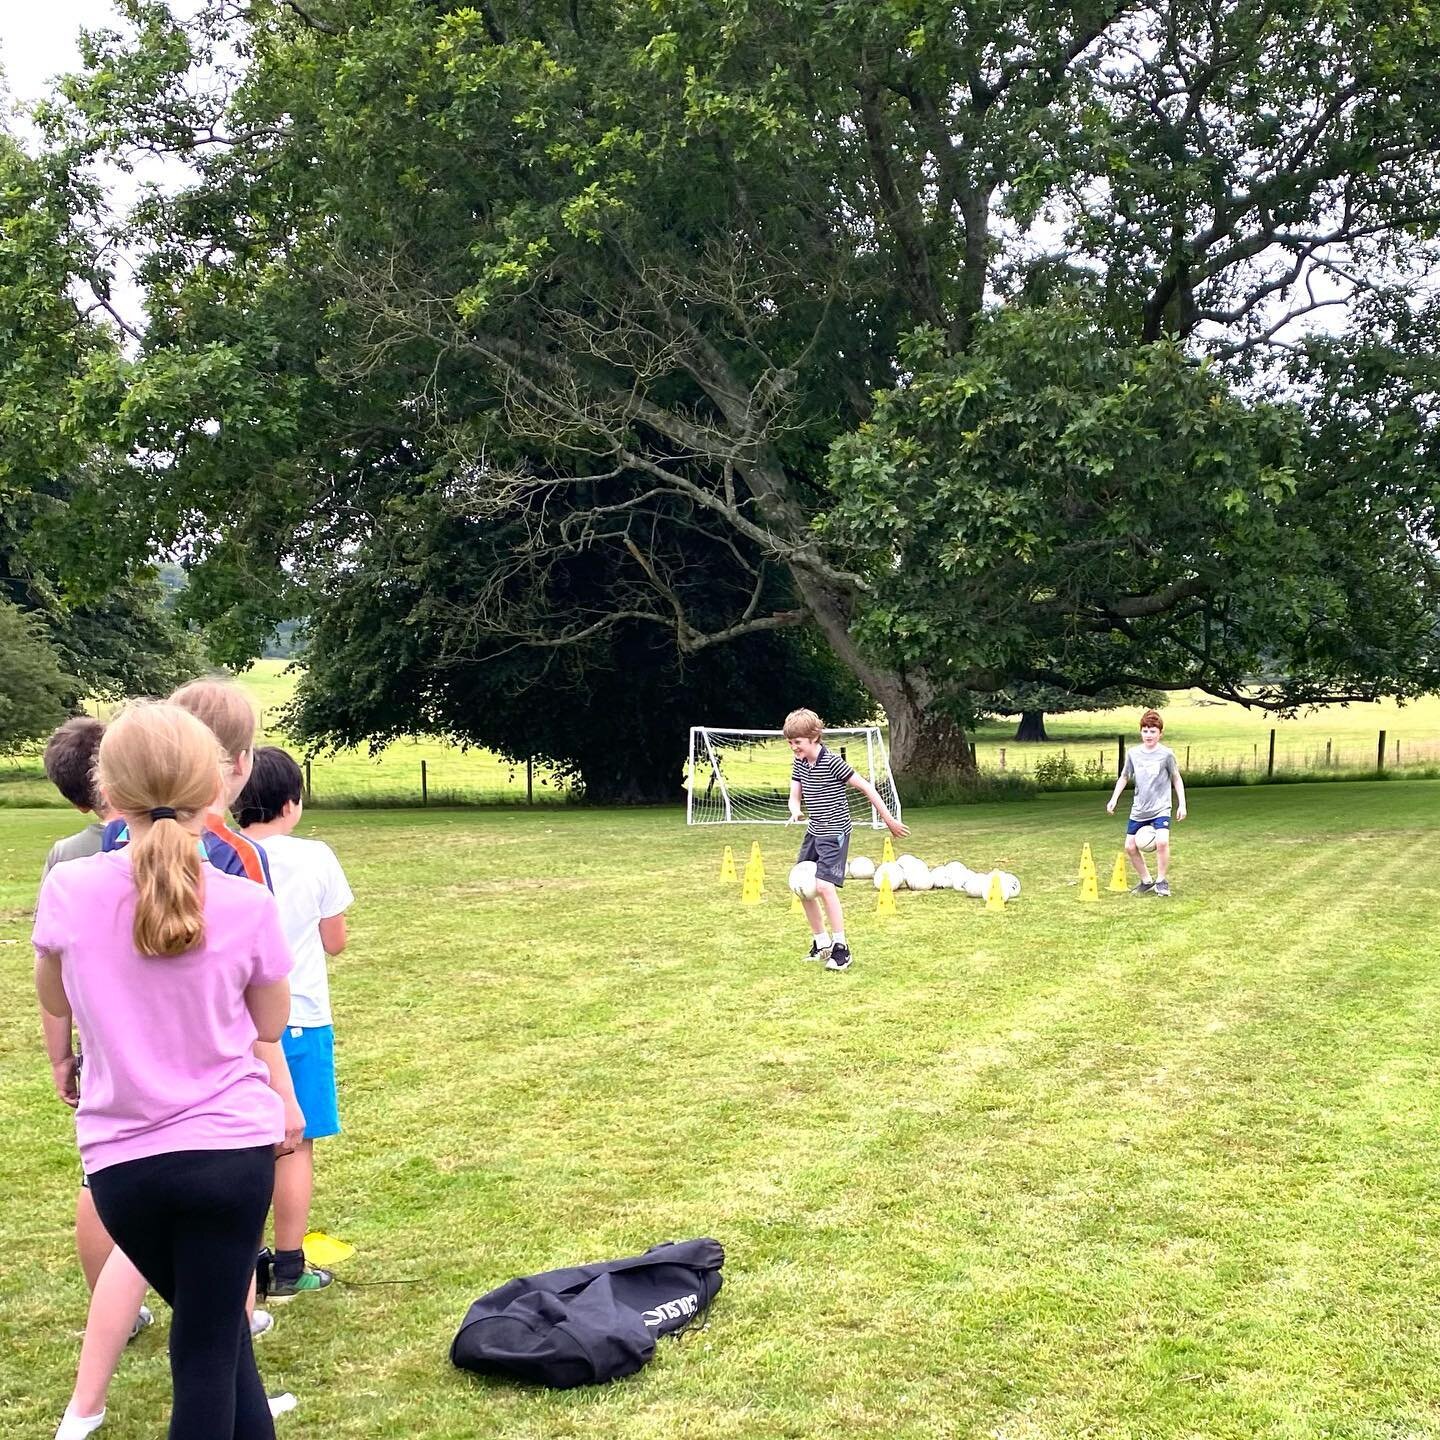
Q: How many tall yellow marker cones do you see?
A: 10